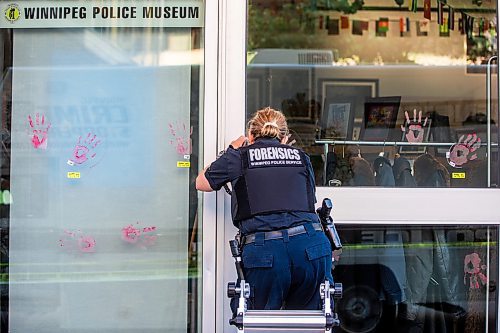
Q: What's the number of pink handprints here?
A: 8